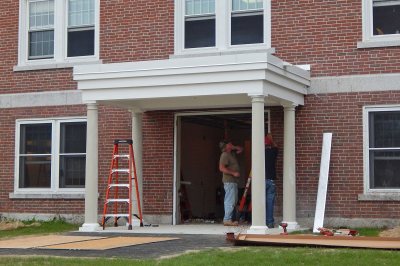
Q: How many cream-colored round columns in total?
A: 4